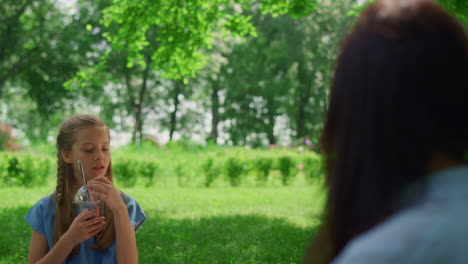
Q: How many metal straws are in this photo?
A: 1